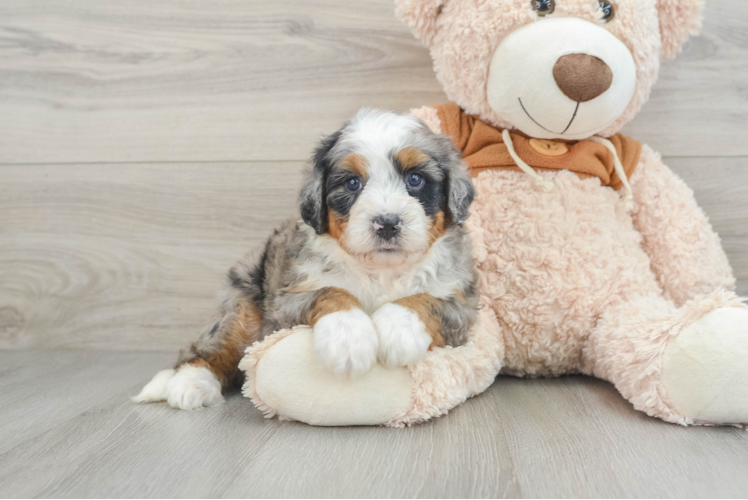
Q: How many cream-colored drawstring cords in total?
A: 2